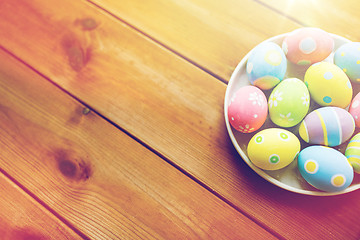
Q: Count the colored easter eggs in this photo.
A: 11